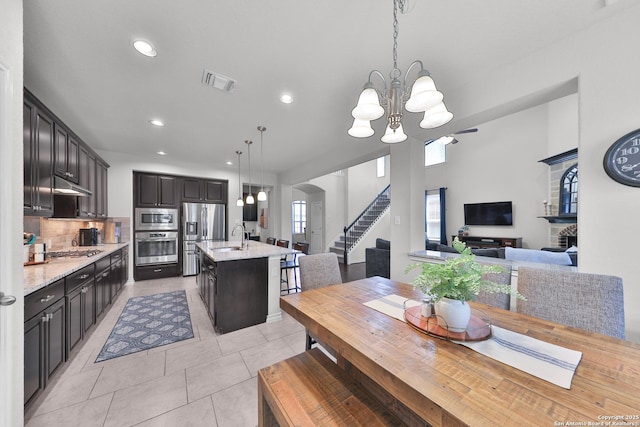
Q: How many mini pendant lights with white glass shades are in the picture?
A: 3